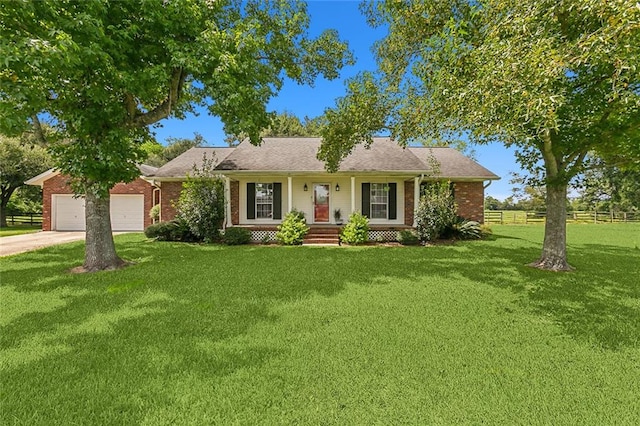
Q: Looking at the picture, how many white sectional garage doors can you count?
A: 2